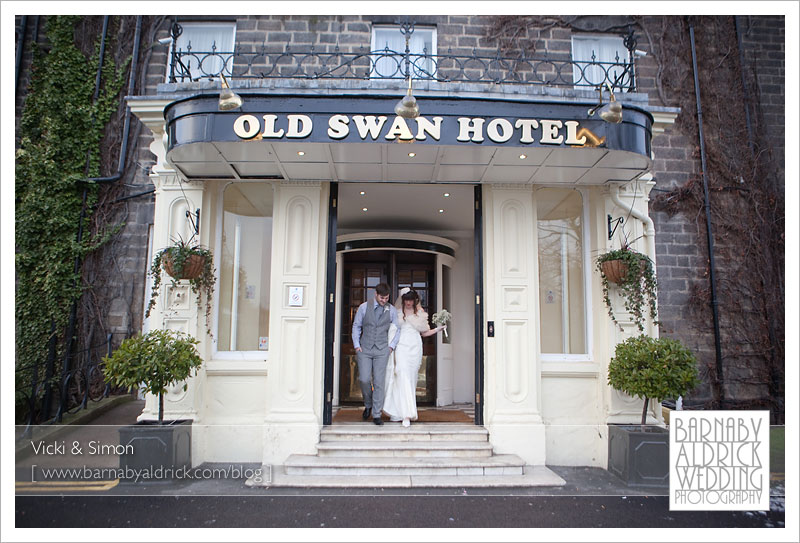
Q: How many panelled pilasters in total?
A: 4